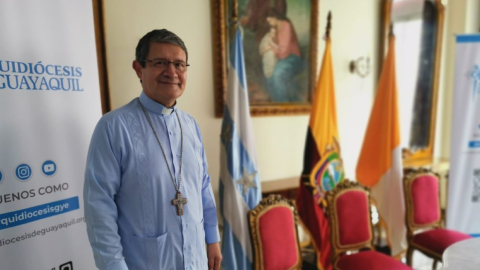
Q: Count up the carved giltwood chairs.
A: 3